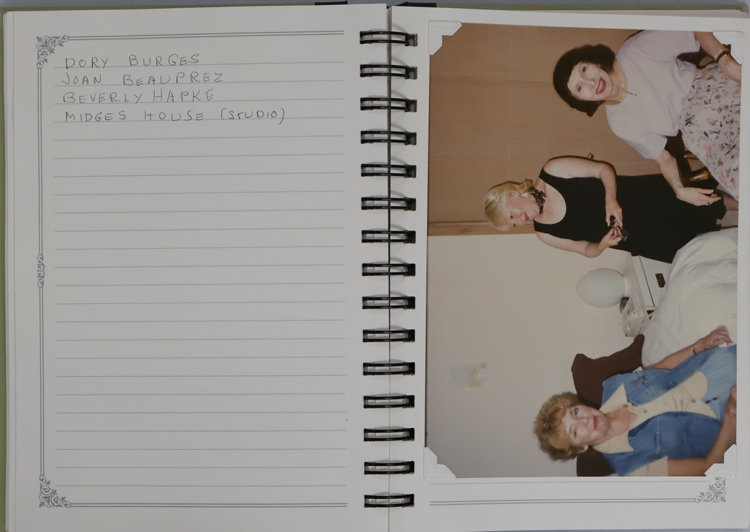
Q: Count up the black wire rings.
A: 15